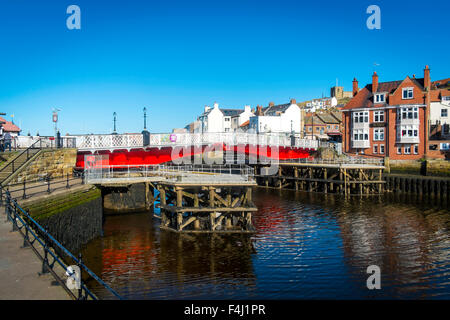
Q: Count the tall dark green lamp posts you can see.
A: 2